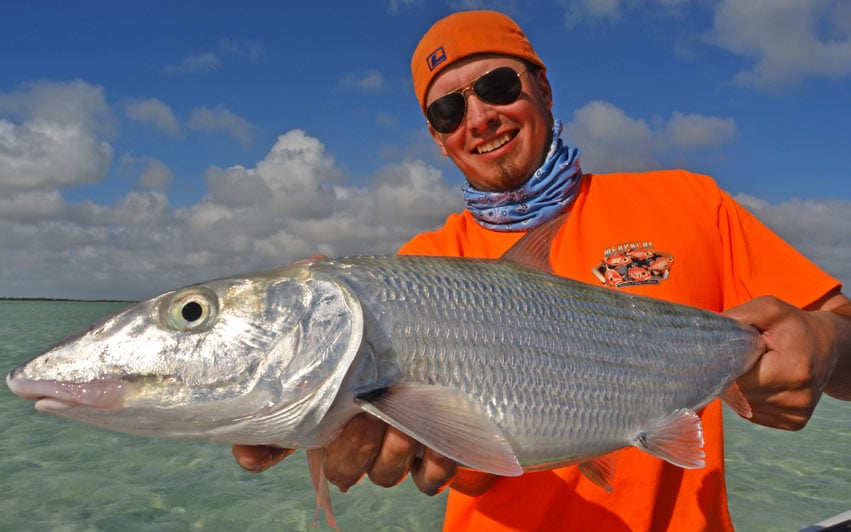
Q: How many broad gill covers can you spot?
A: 1